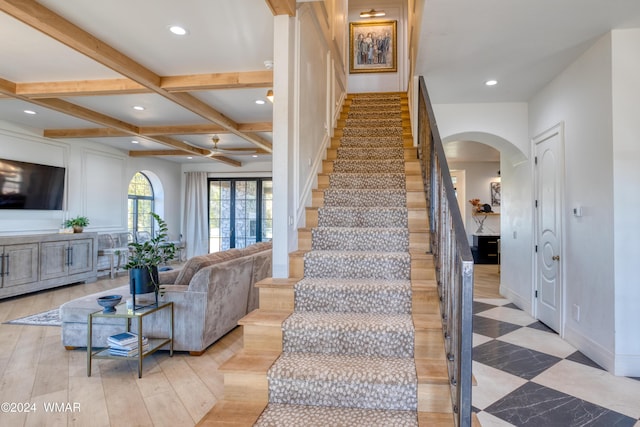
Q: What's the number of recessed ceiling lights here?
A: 8